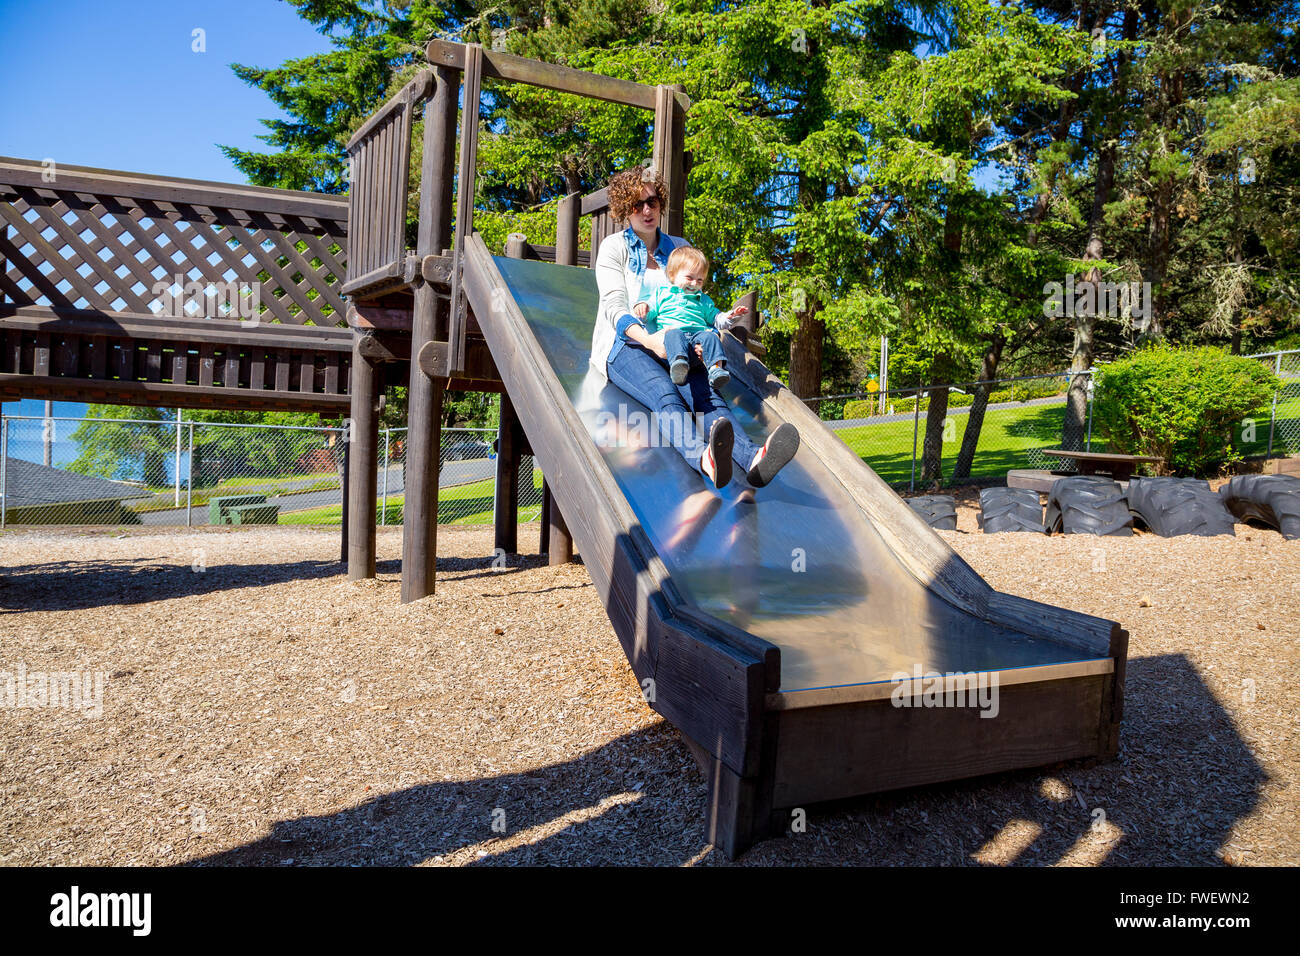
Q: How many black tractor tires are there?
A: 5